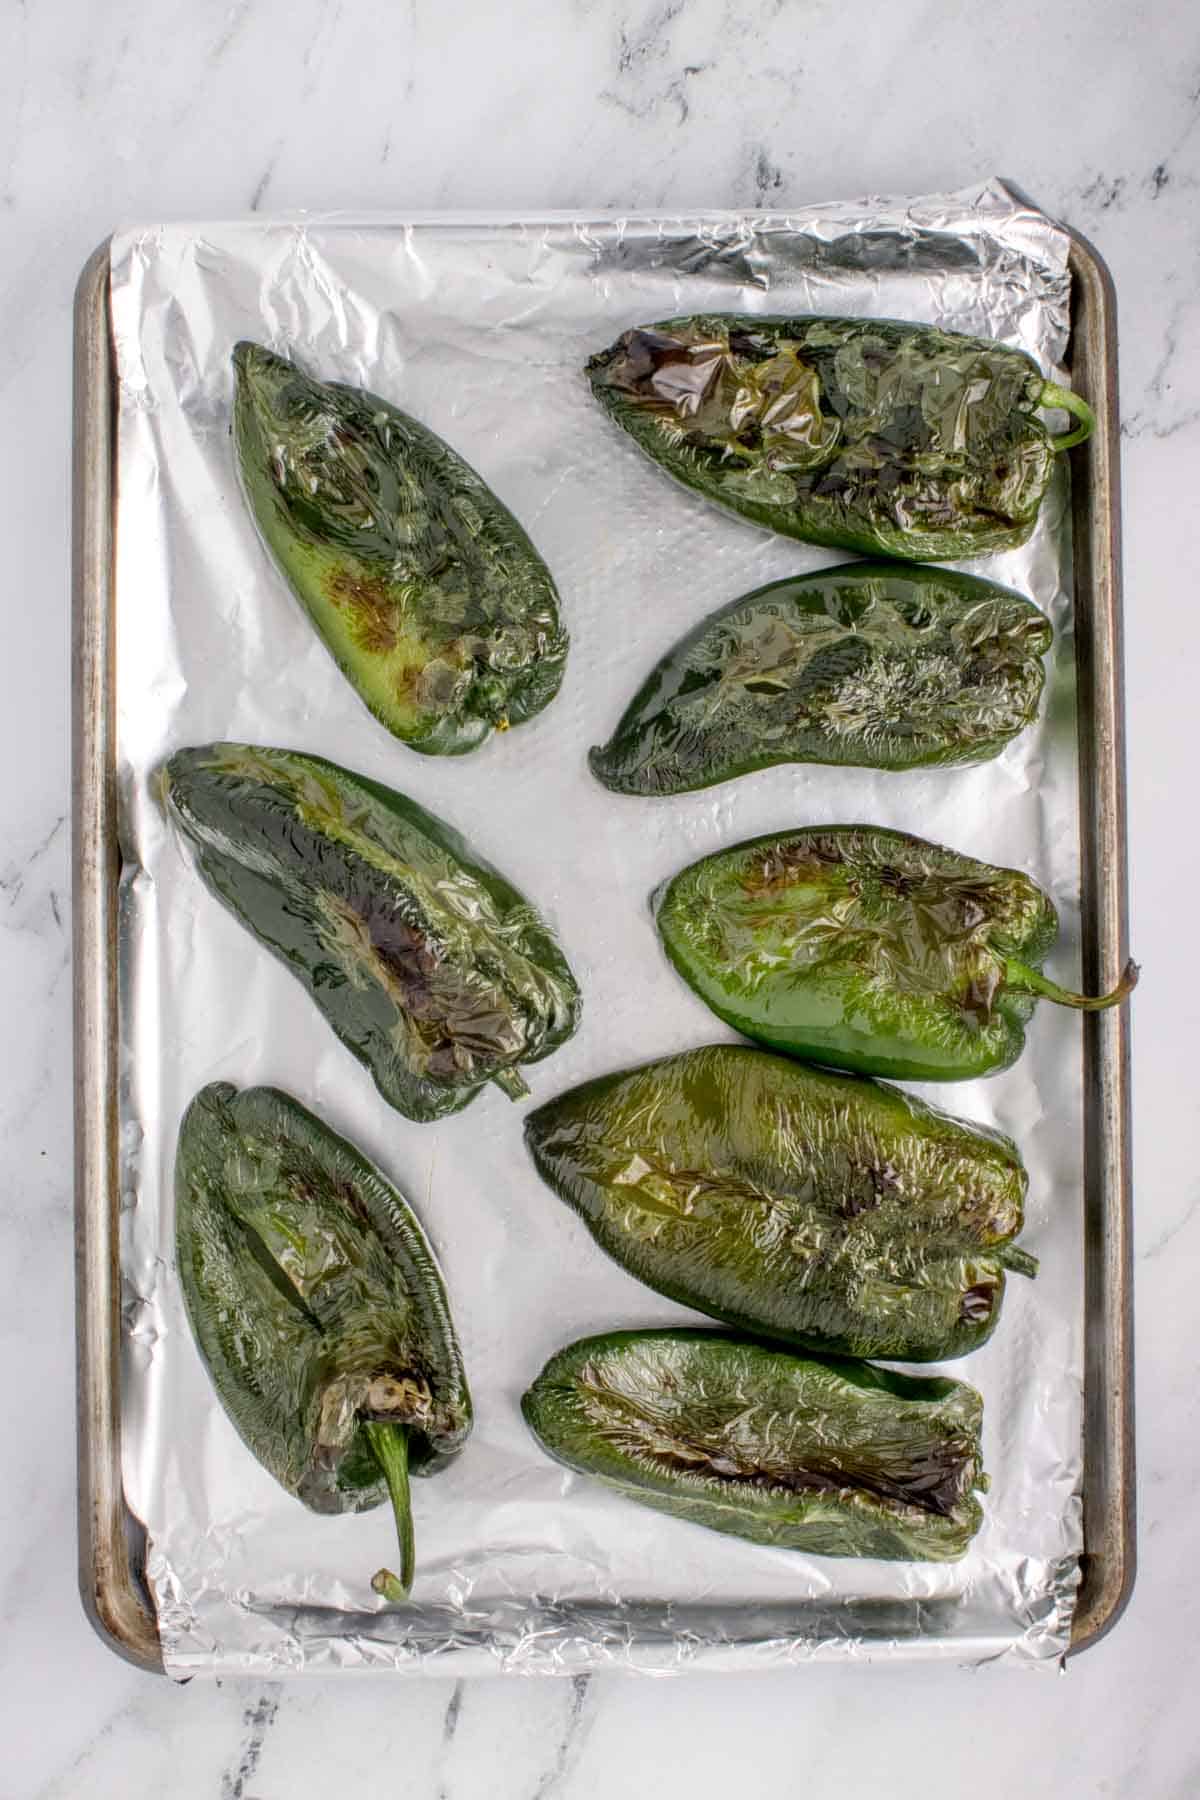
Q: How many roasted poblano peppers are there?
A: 8